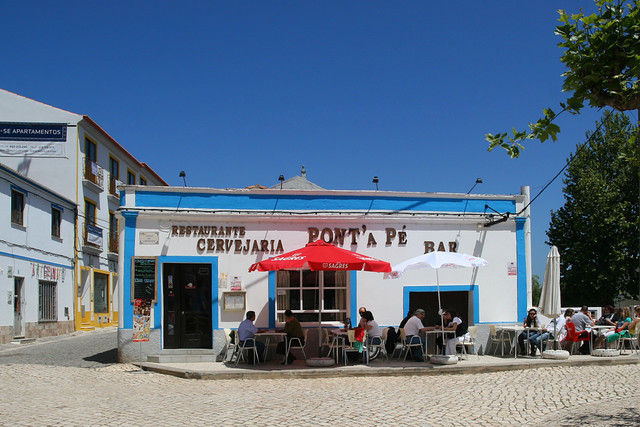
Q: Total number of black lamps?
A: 4